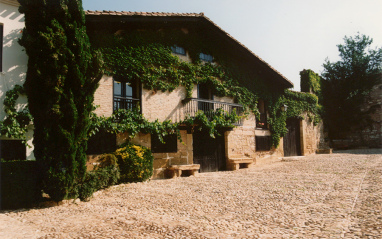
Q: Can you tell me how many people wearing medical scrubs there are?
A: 0